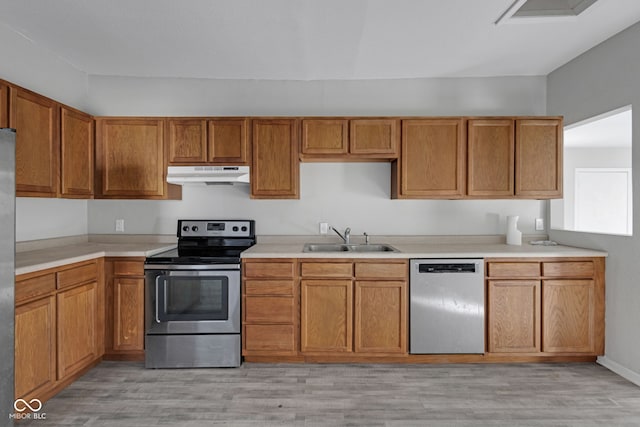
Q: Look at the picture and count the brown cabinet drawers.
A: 11